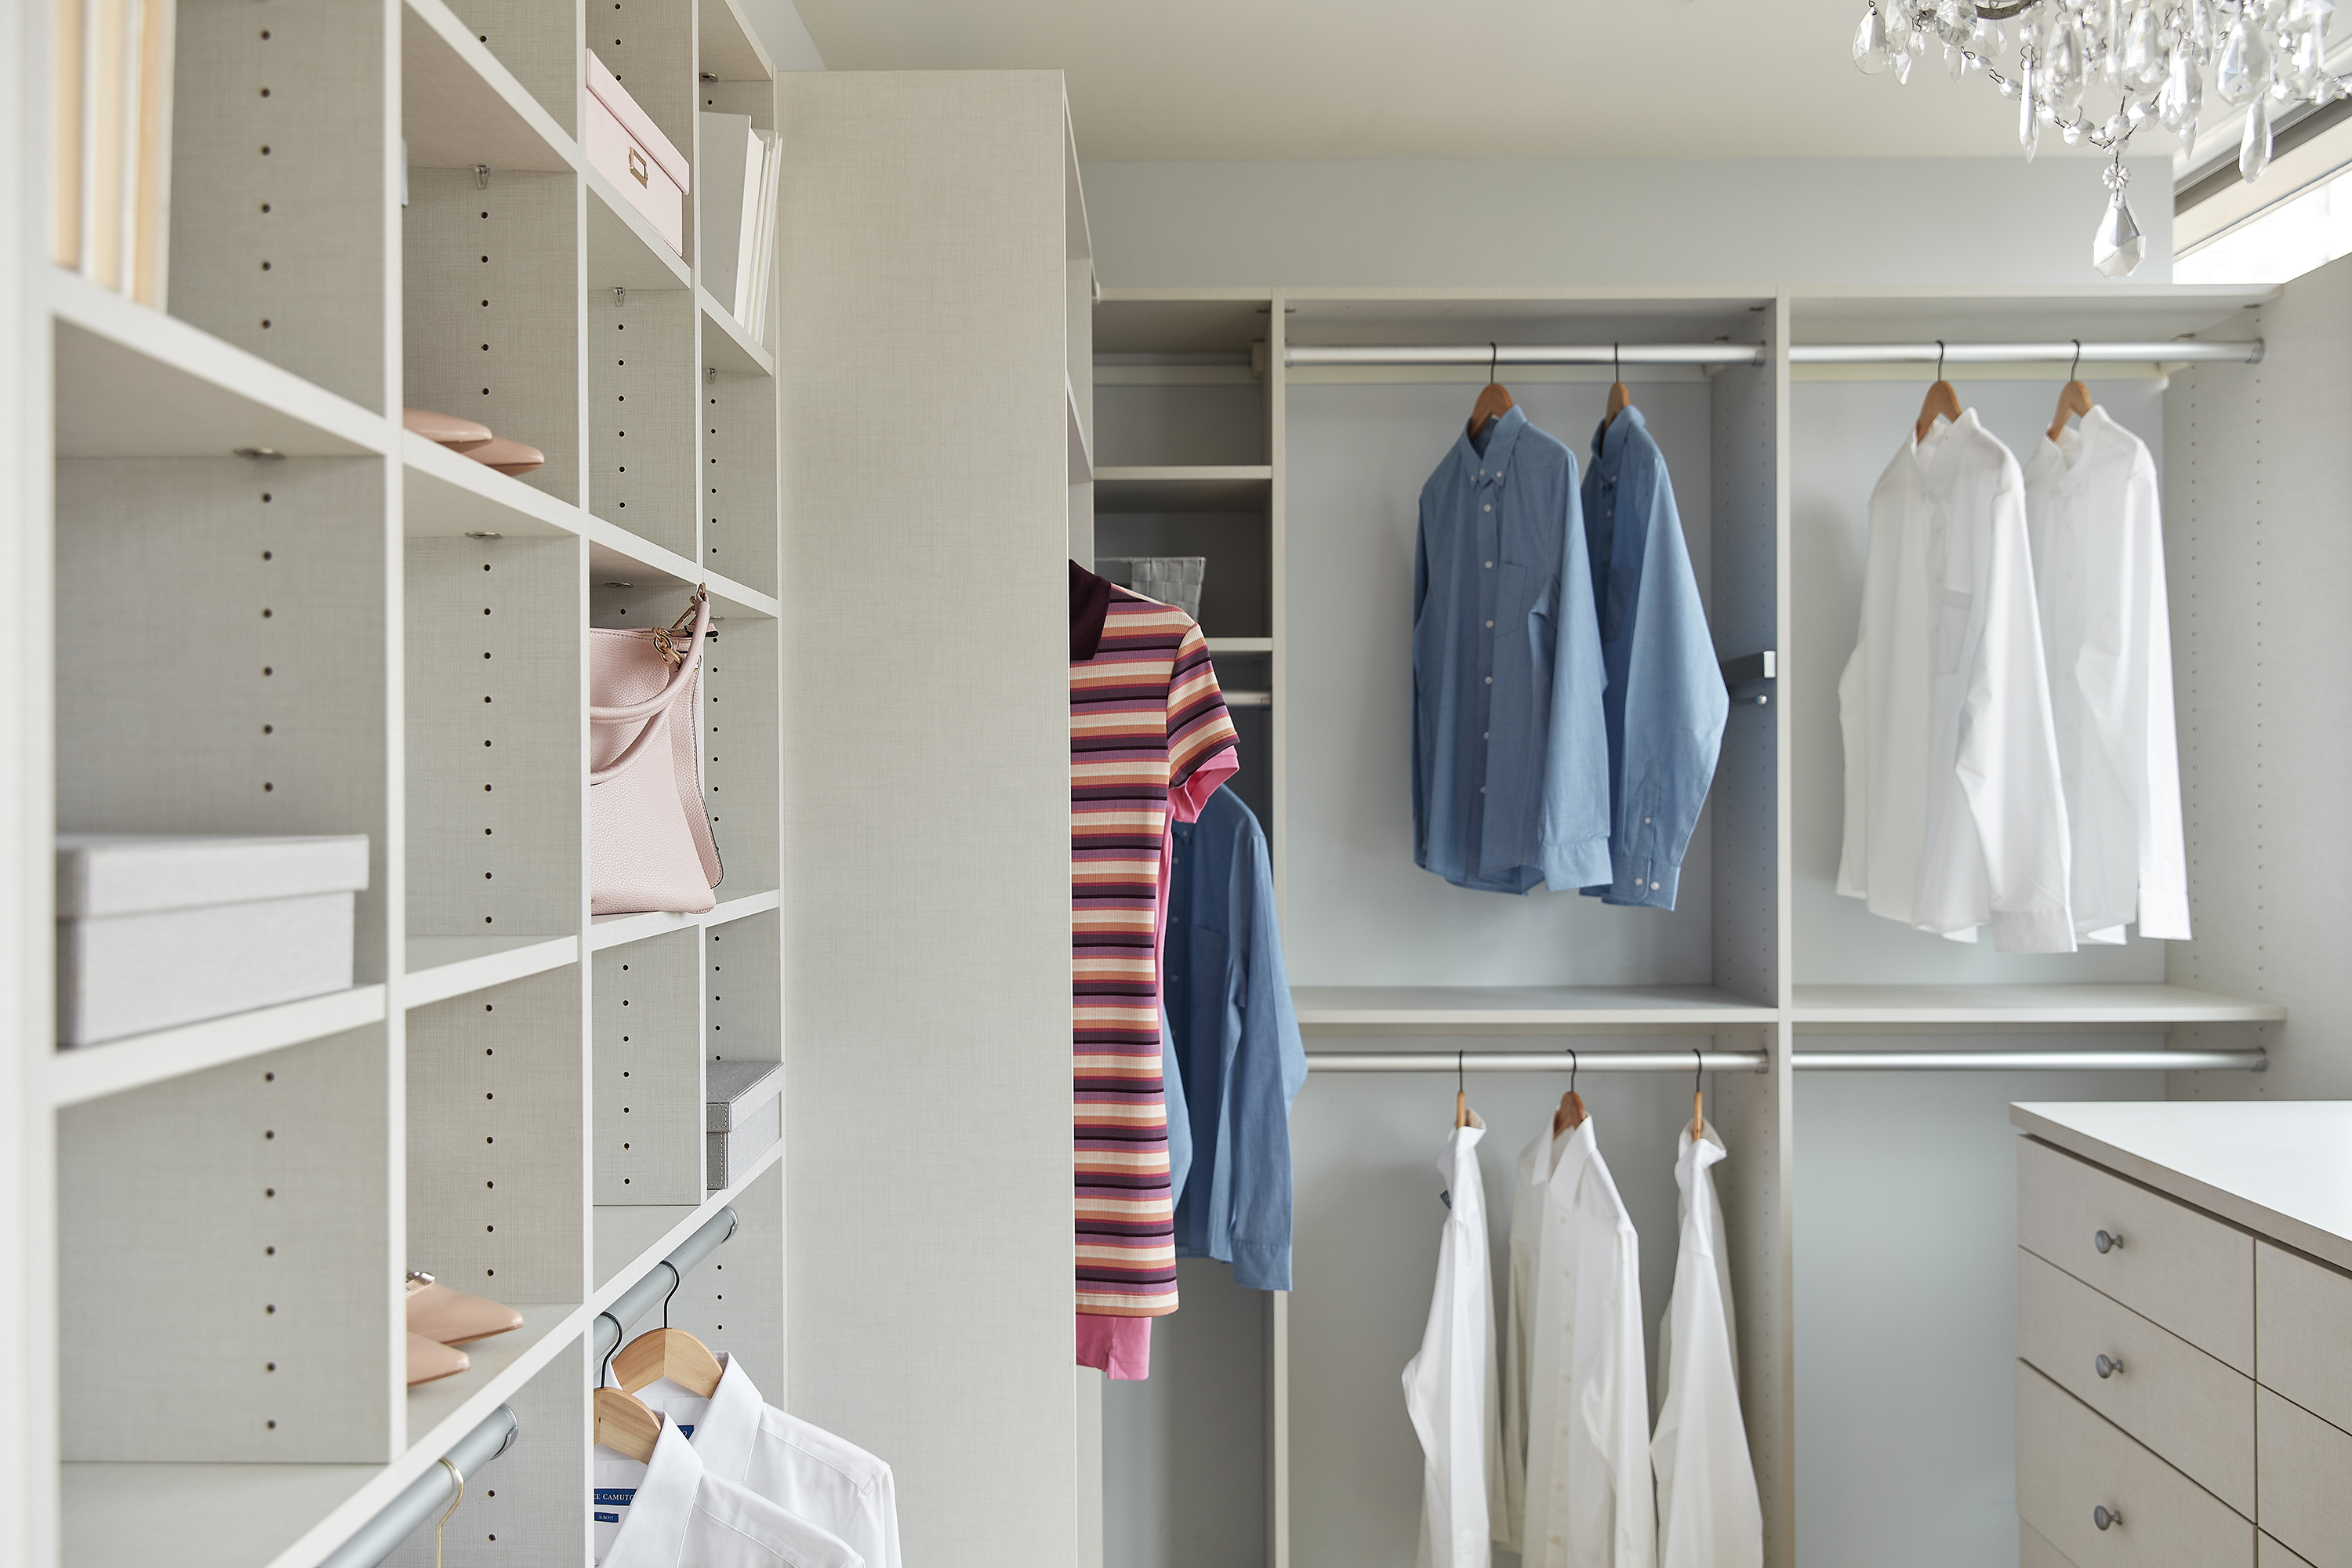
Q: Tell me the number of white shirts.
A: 7